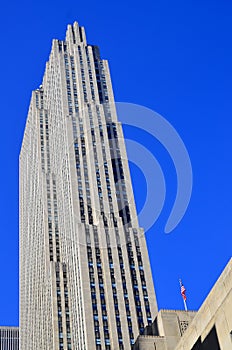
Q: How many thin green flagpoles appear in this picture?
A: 0